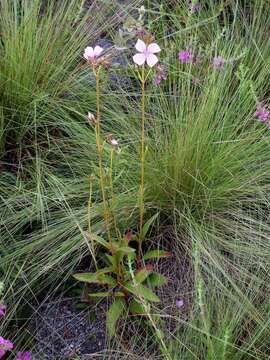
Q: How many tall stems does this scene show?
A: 2